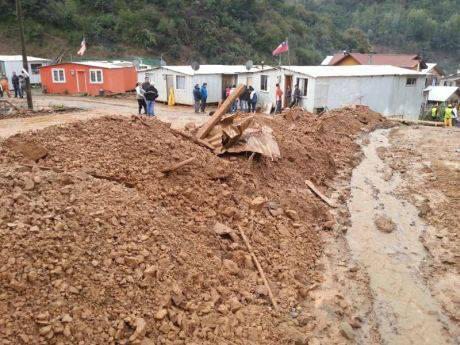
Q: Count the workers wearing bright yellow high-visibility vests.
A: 2